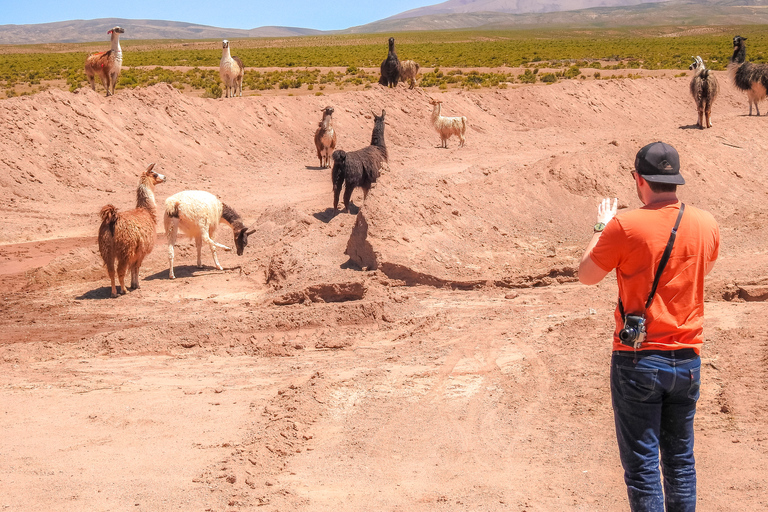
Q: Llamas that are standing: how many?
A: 11